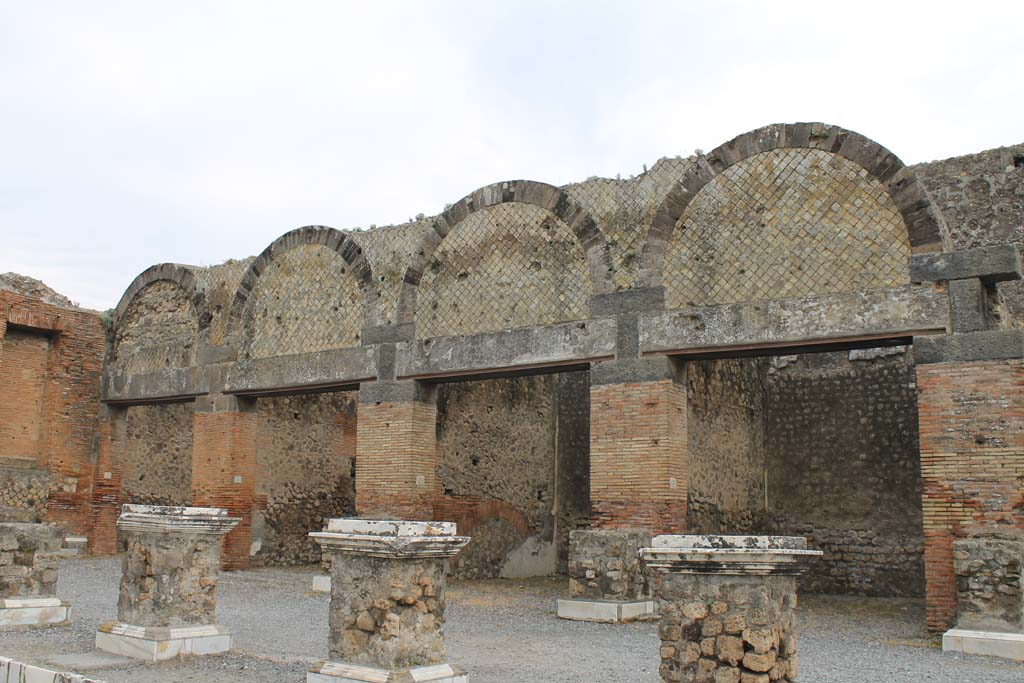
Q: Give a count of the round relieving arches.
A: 4